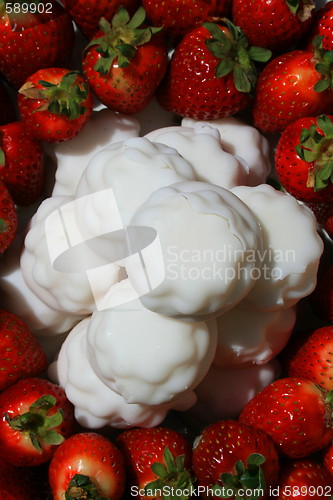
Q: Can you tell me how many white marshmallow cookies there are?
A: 12